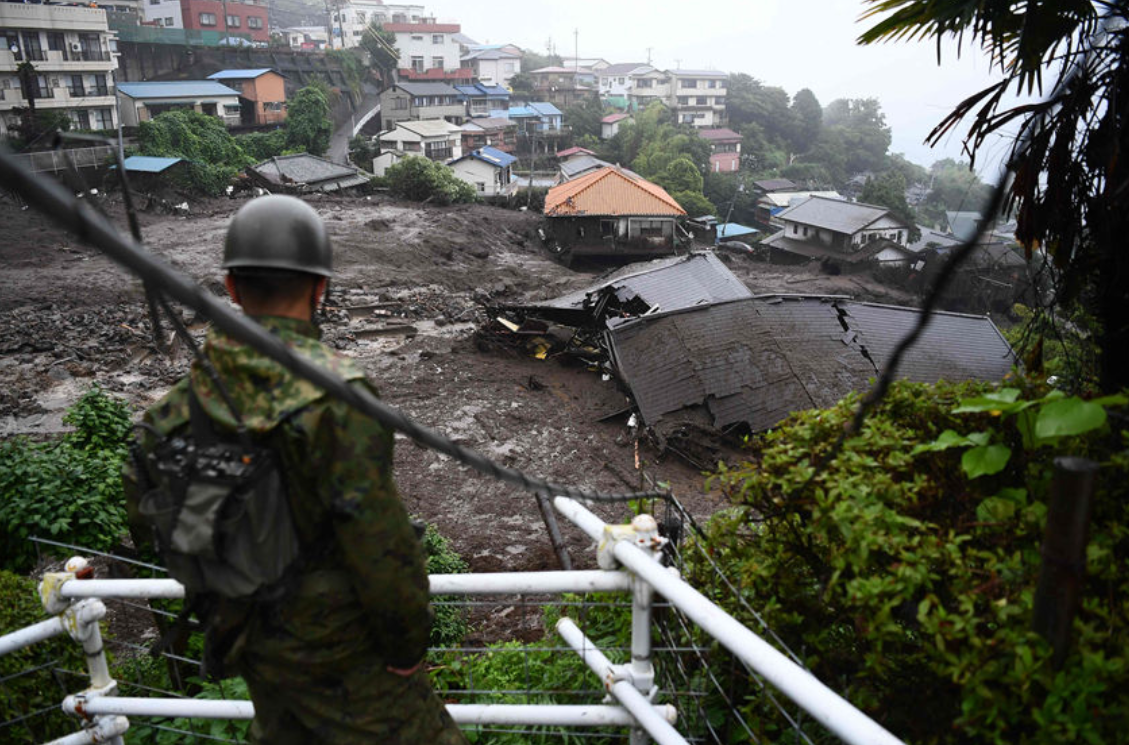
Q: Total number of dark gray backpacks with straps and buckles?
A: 1